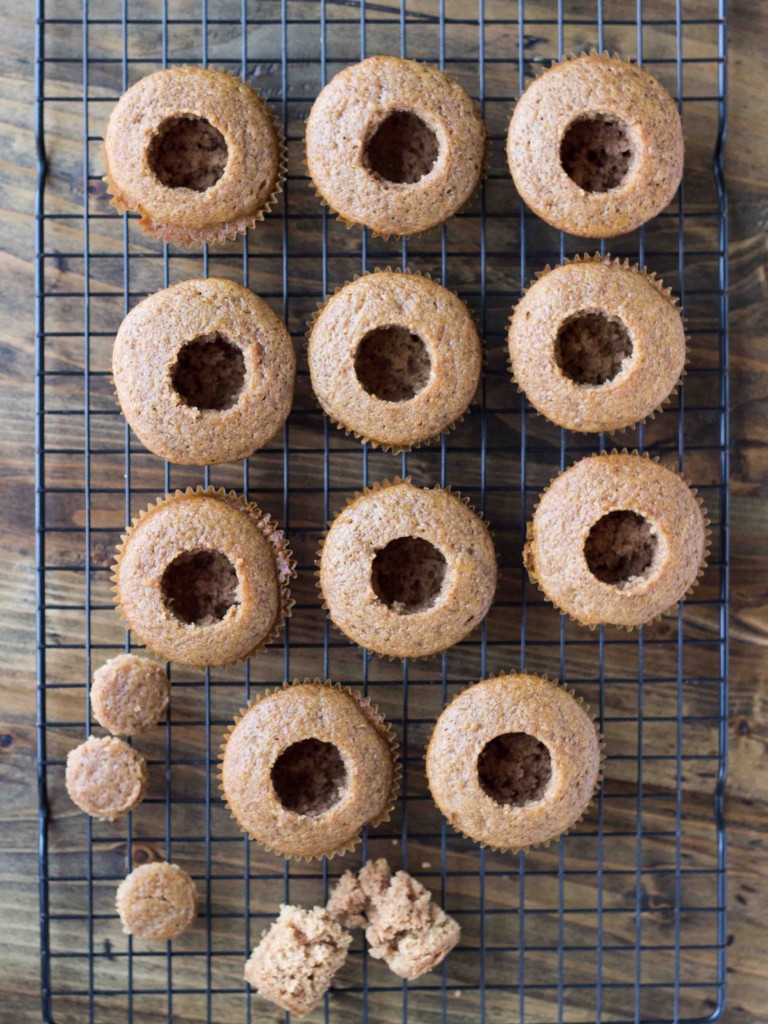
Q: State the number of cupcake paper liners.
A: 11